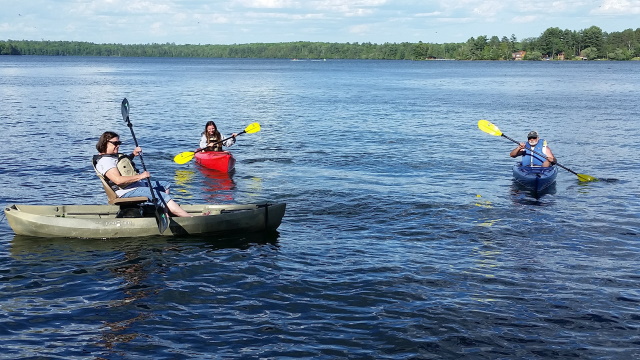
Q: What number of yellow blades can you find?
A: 4